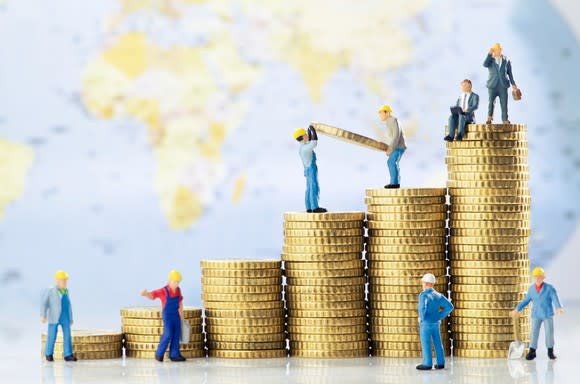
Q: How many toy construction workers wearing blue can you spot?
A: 6